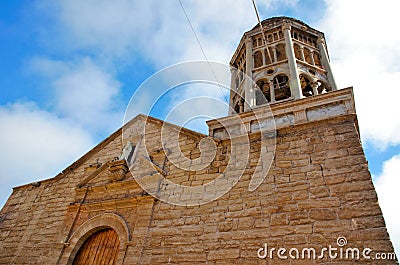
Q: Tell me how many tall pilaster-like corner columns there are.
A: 4